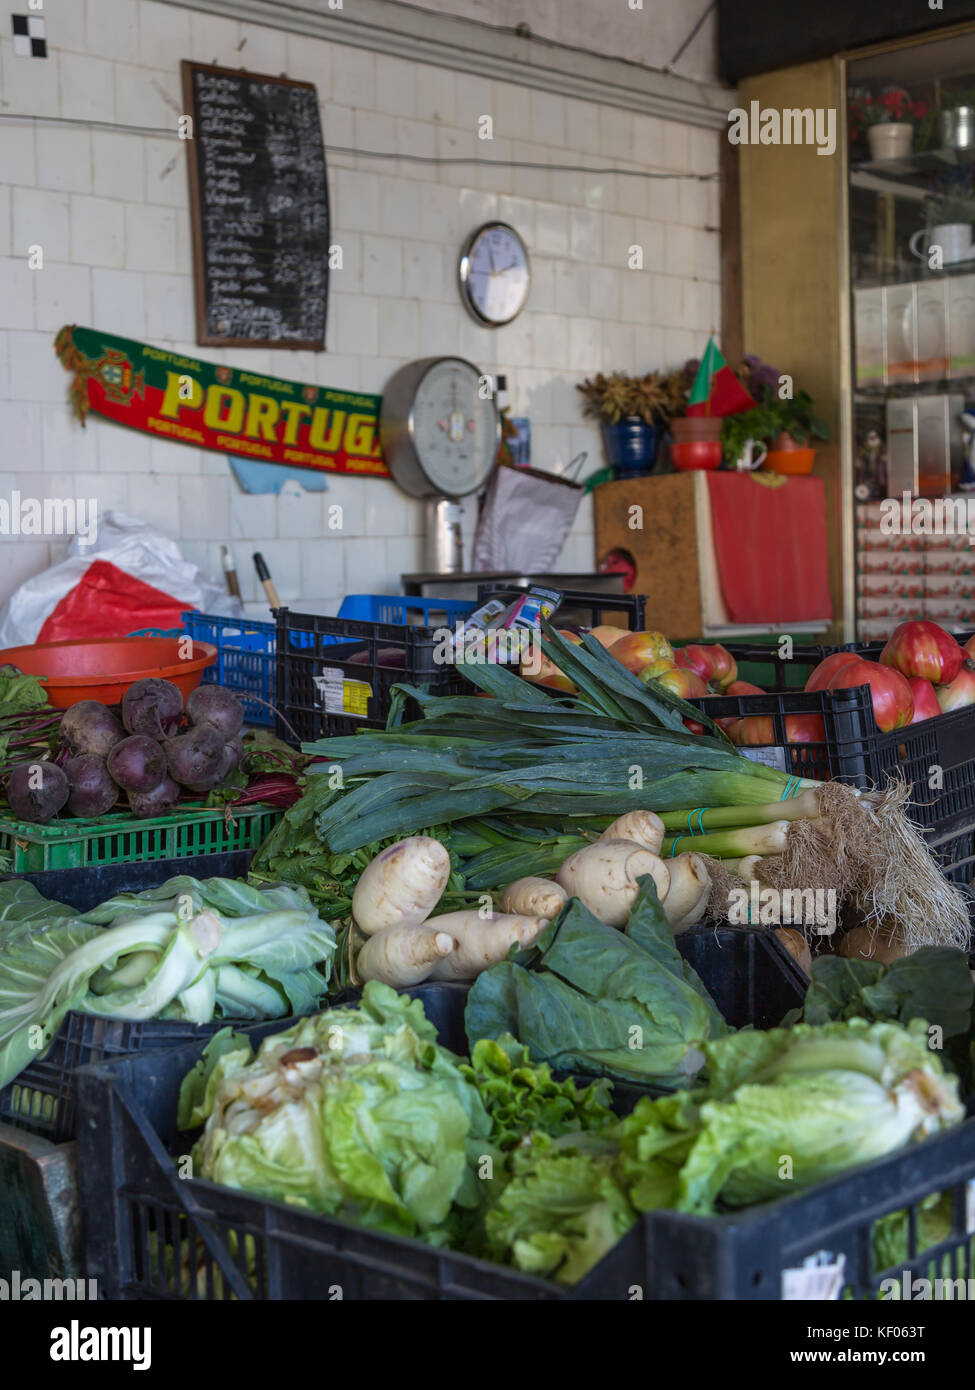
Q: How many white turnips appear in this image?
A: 7